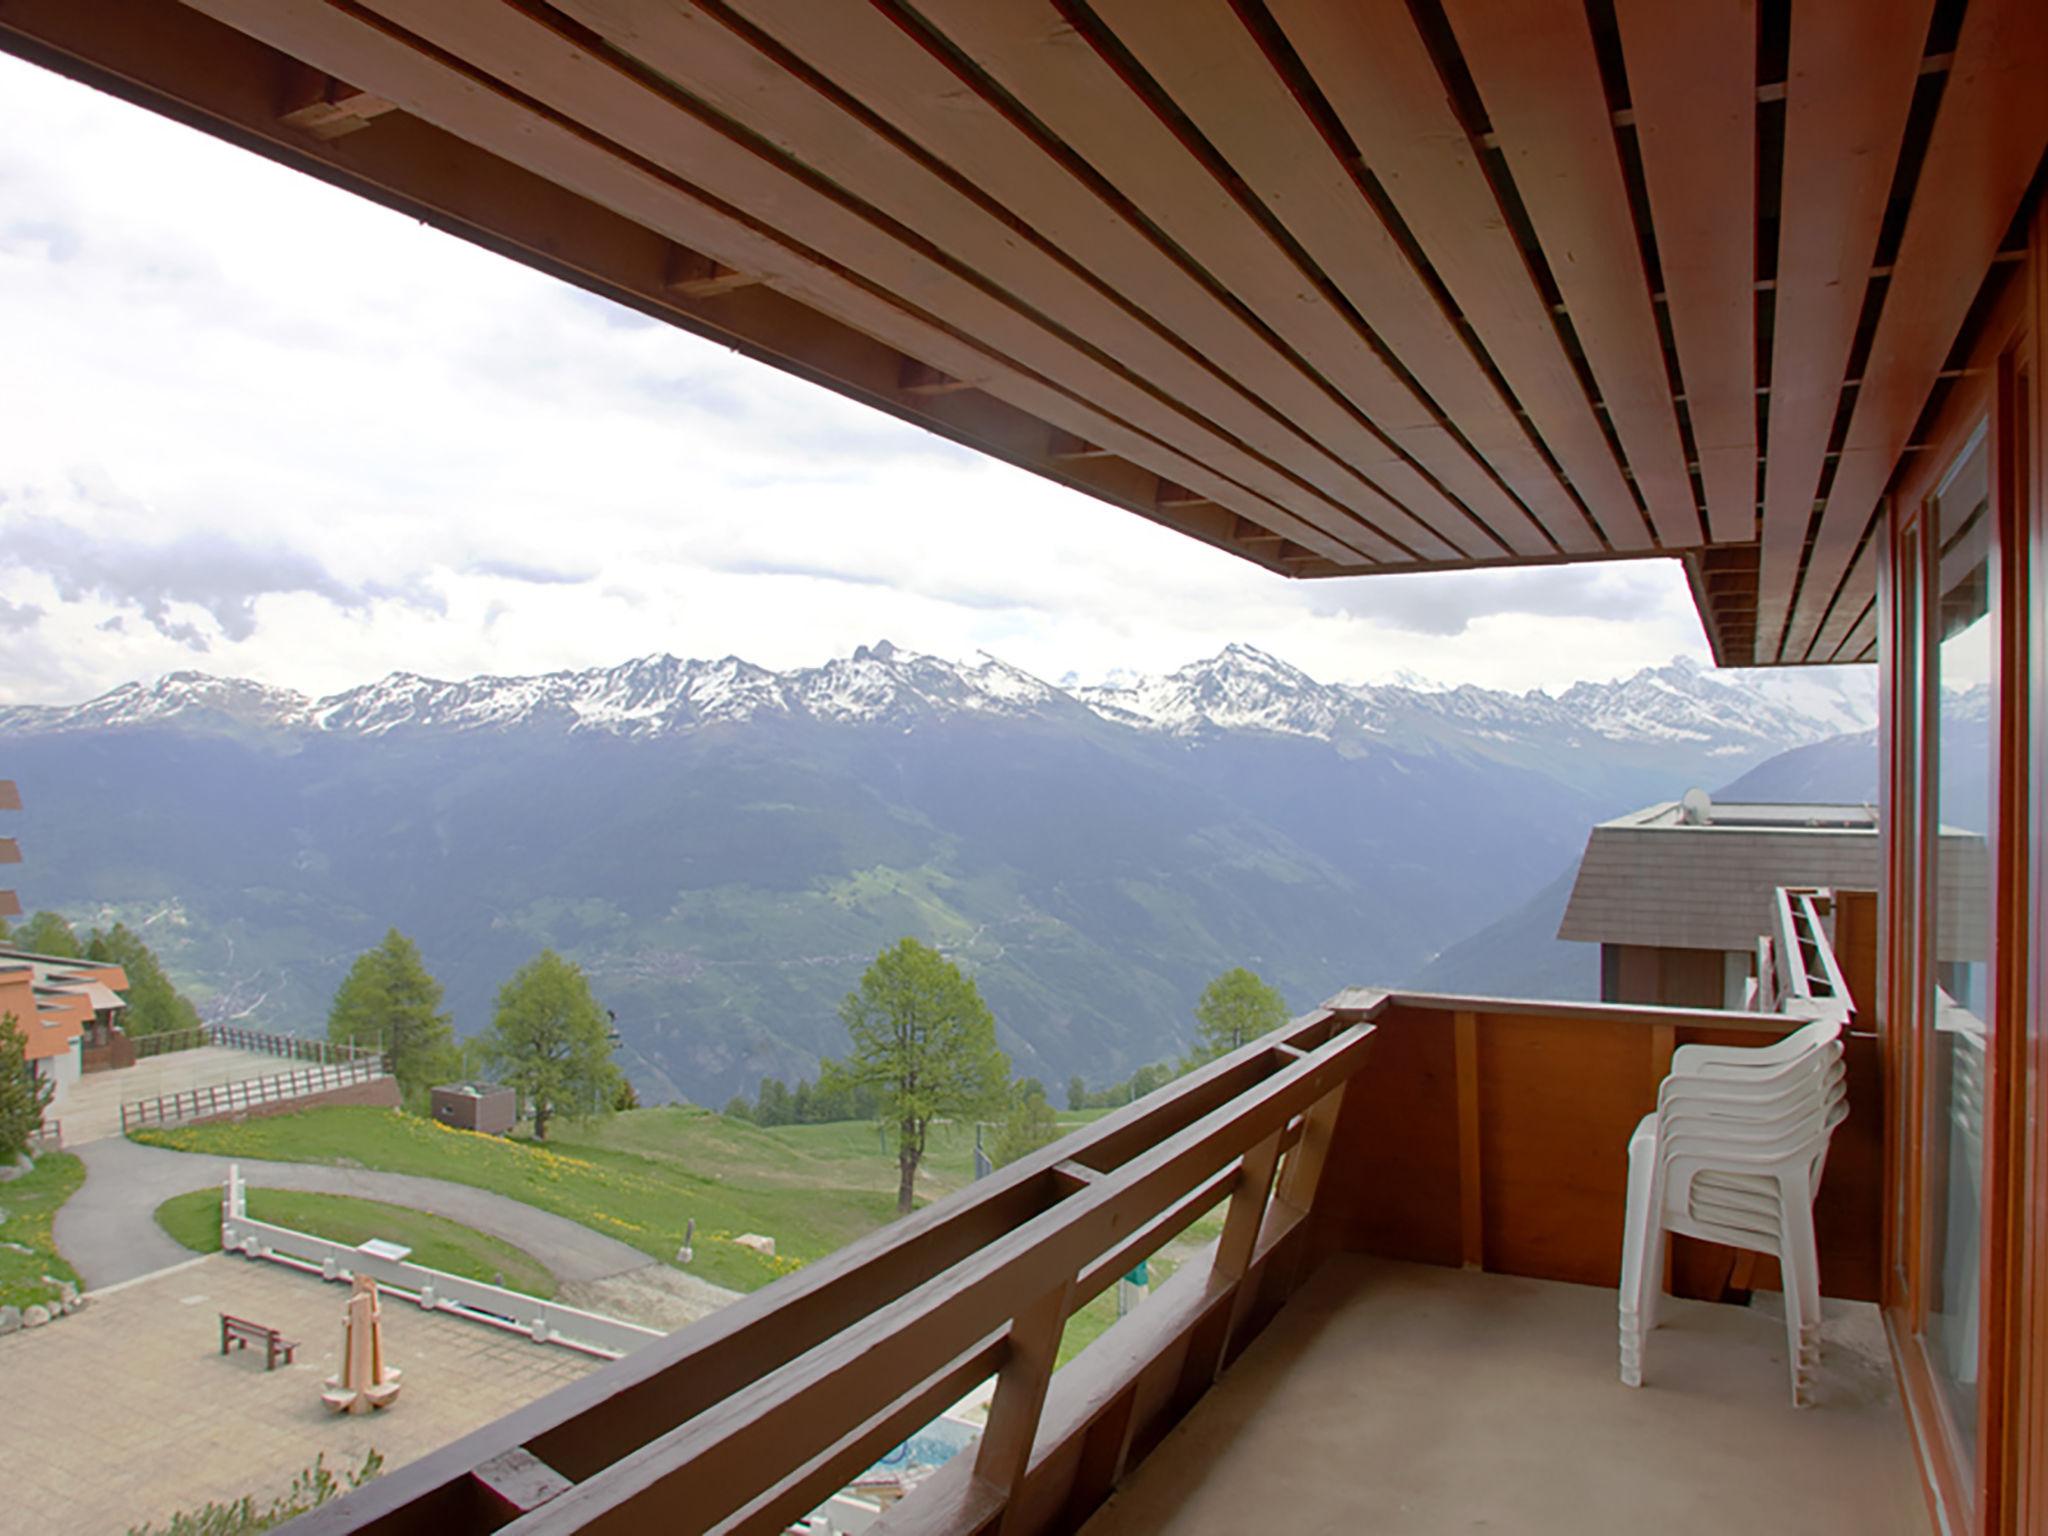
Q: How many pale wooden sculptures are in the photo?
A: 1